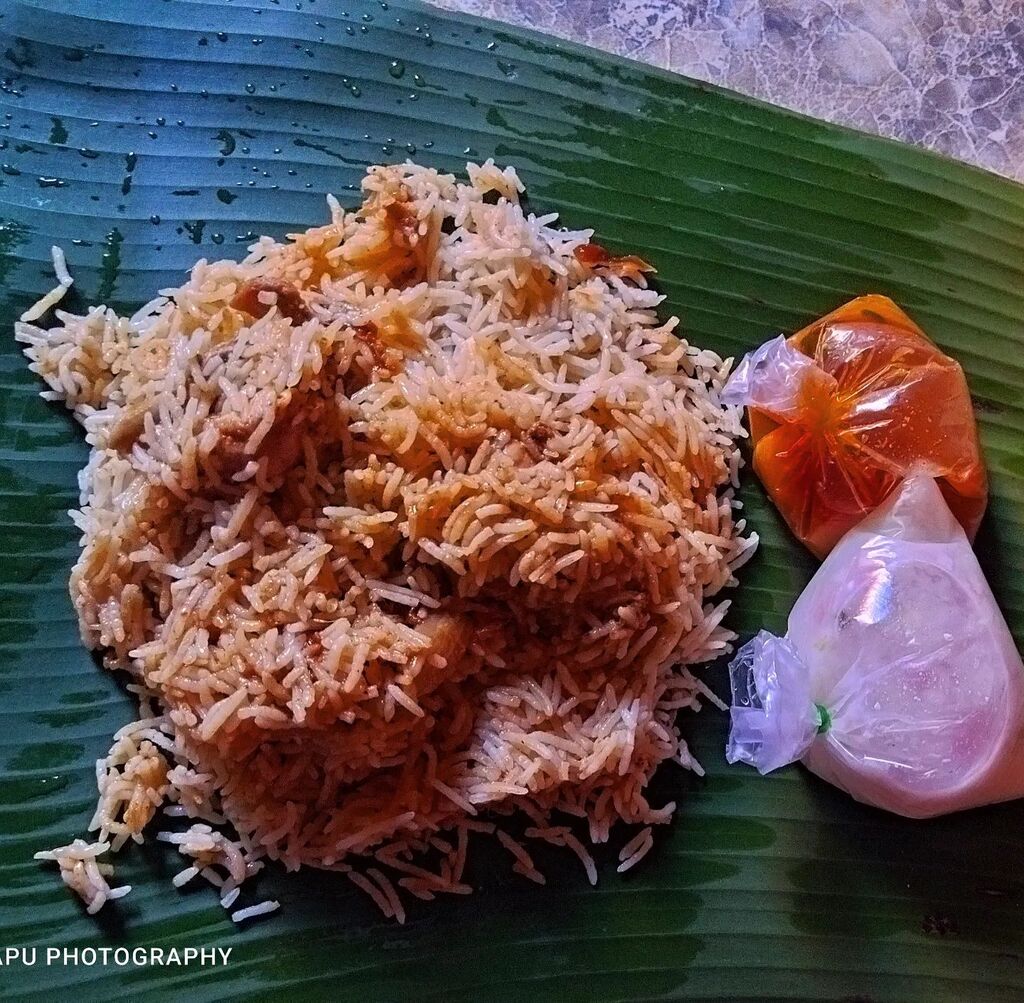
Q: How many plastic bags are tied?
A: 2